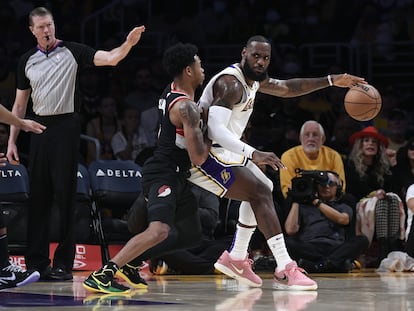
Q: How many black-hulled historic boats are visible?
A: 0